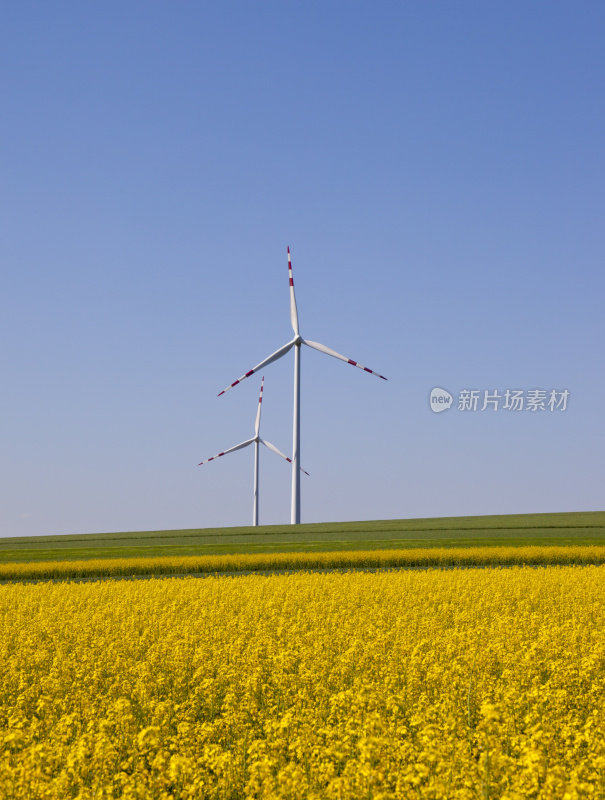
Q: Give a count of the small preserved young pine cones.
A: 0